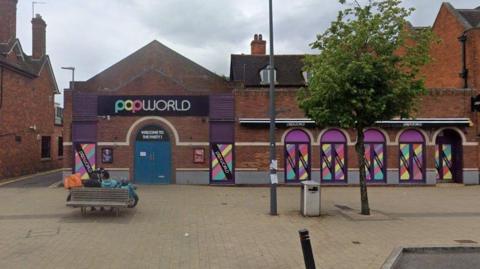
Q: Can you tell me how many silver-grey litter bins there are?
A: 1